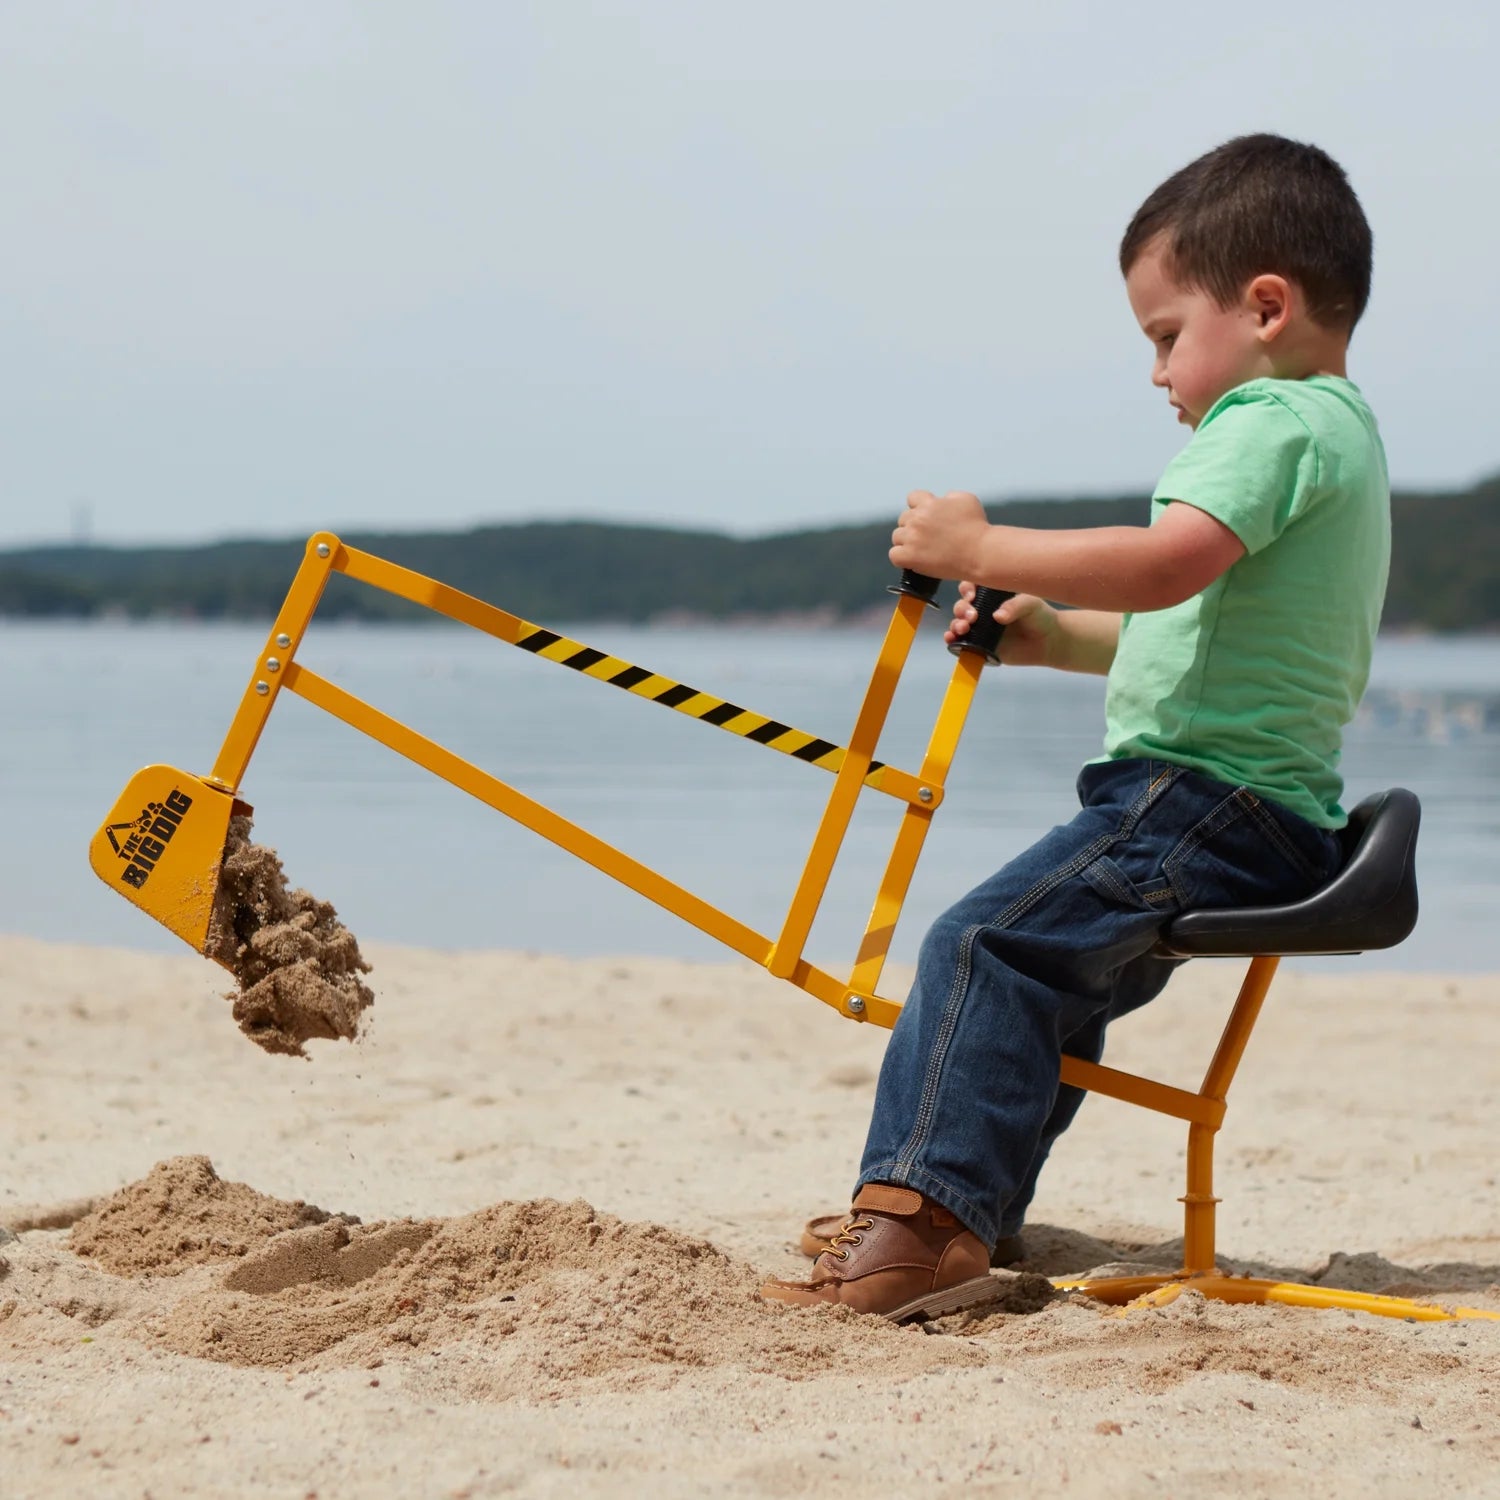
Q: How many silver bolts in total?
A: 6